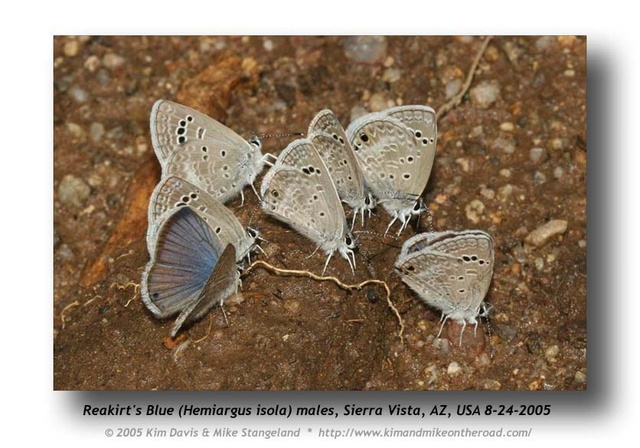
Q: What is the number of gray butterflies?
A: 6